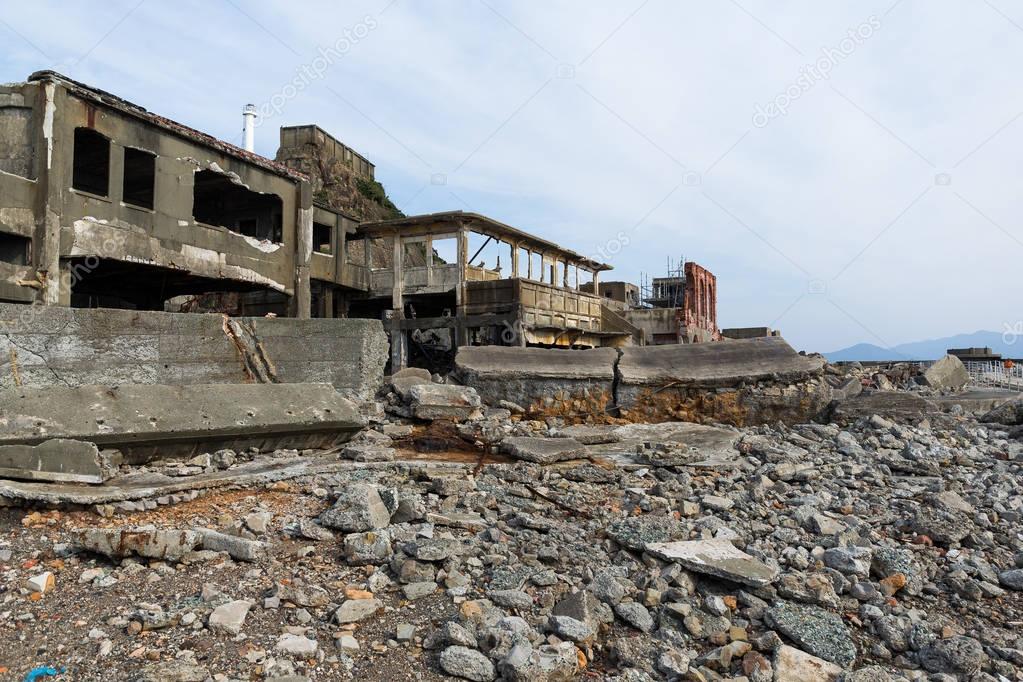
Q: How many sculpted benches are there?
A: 0